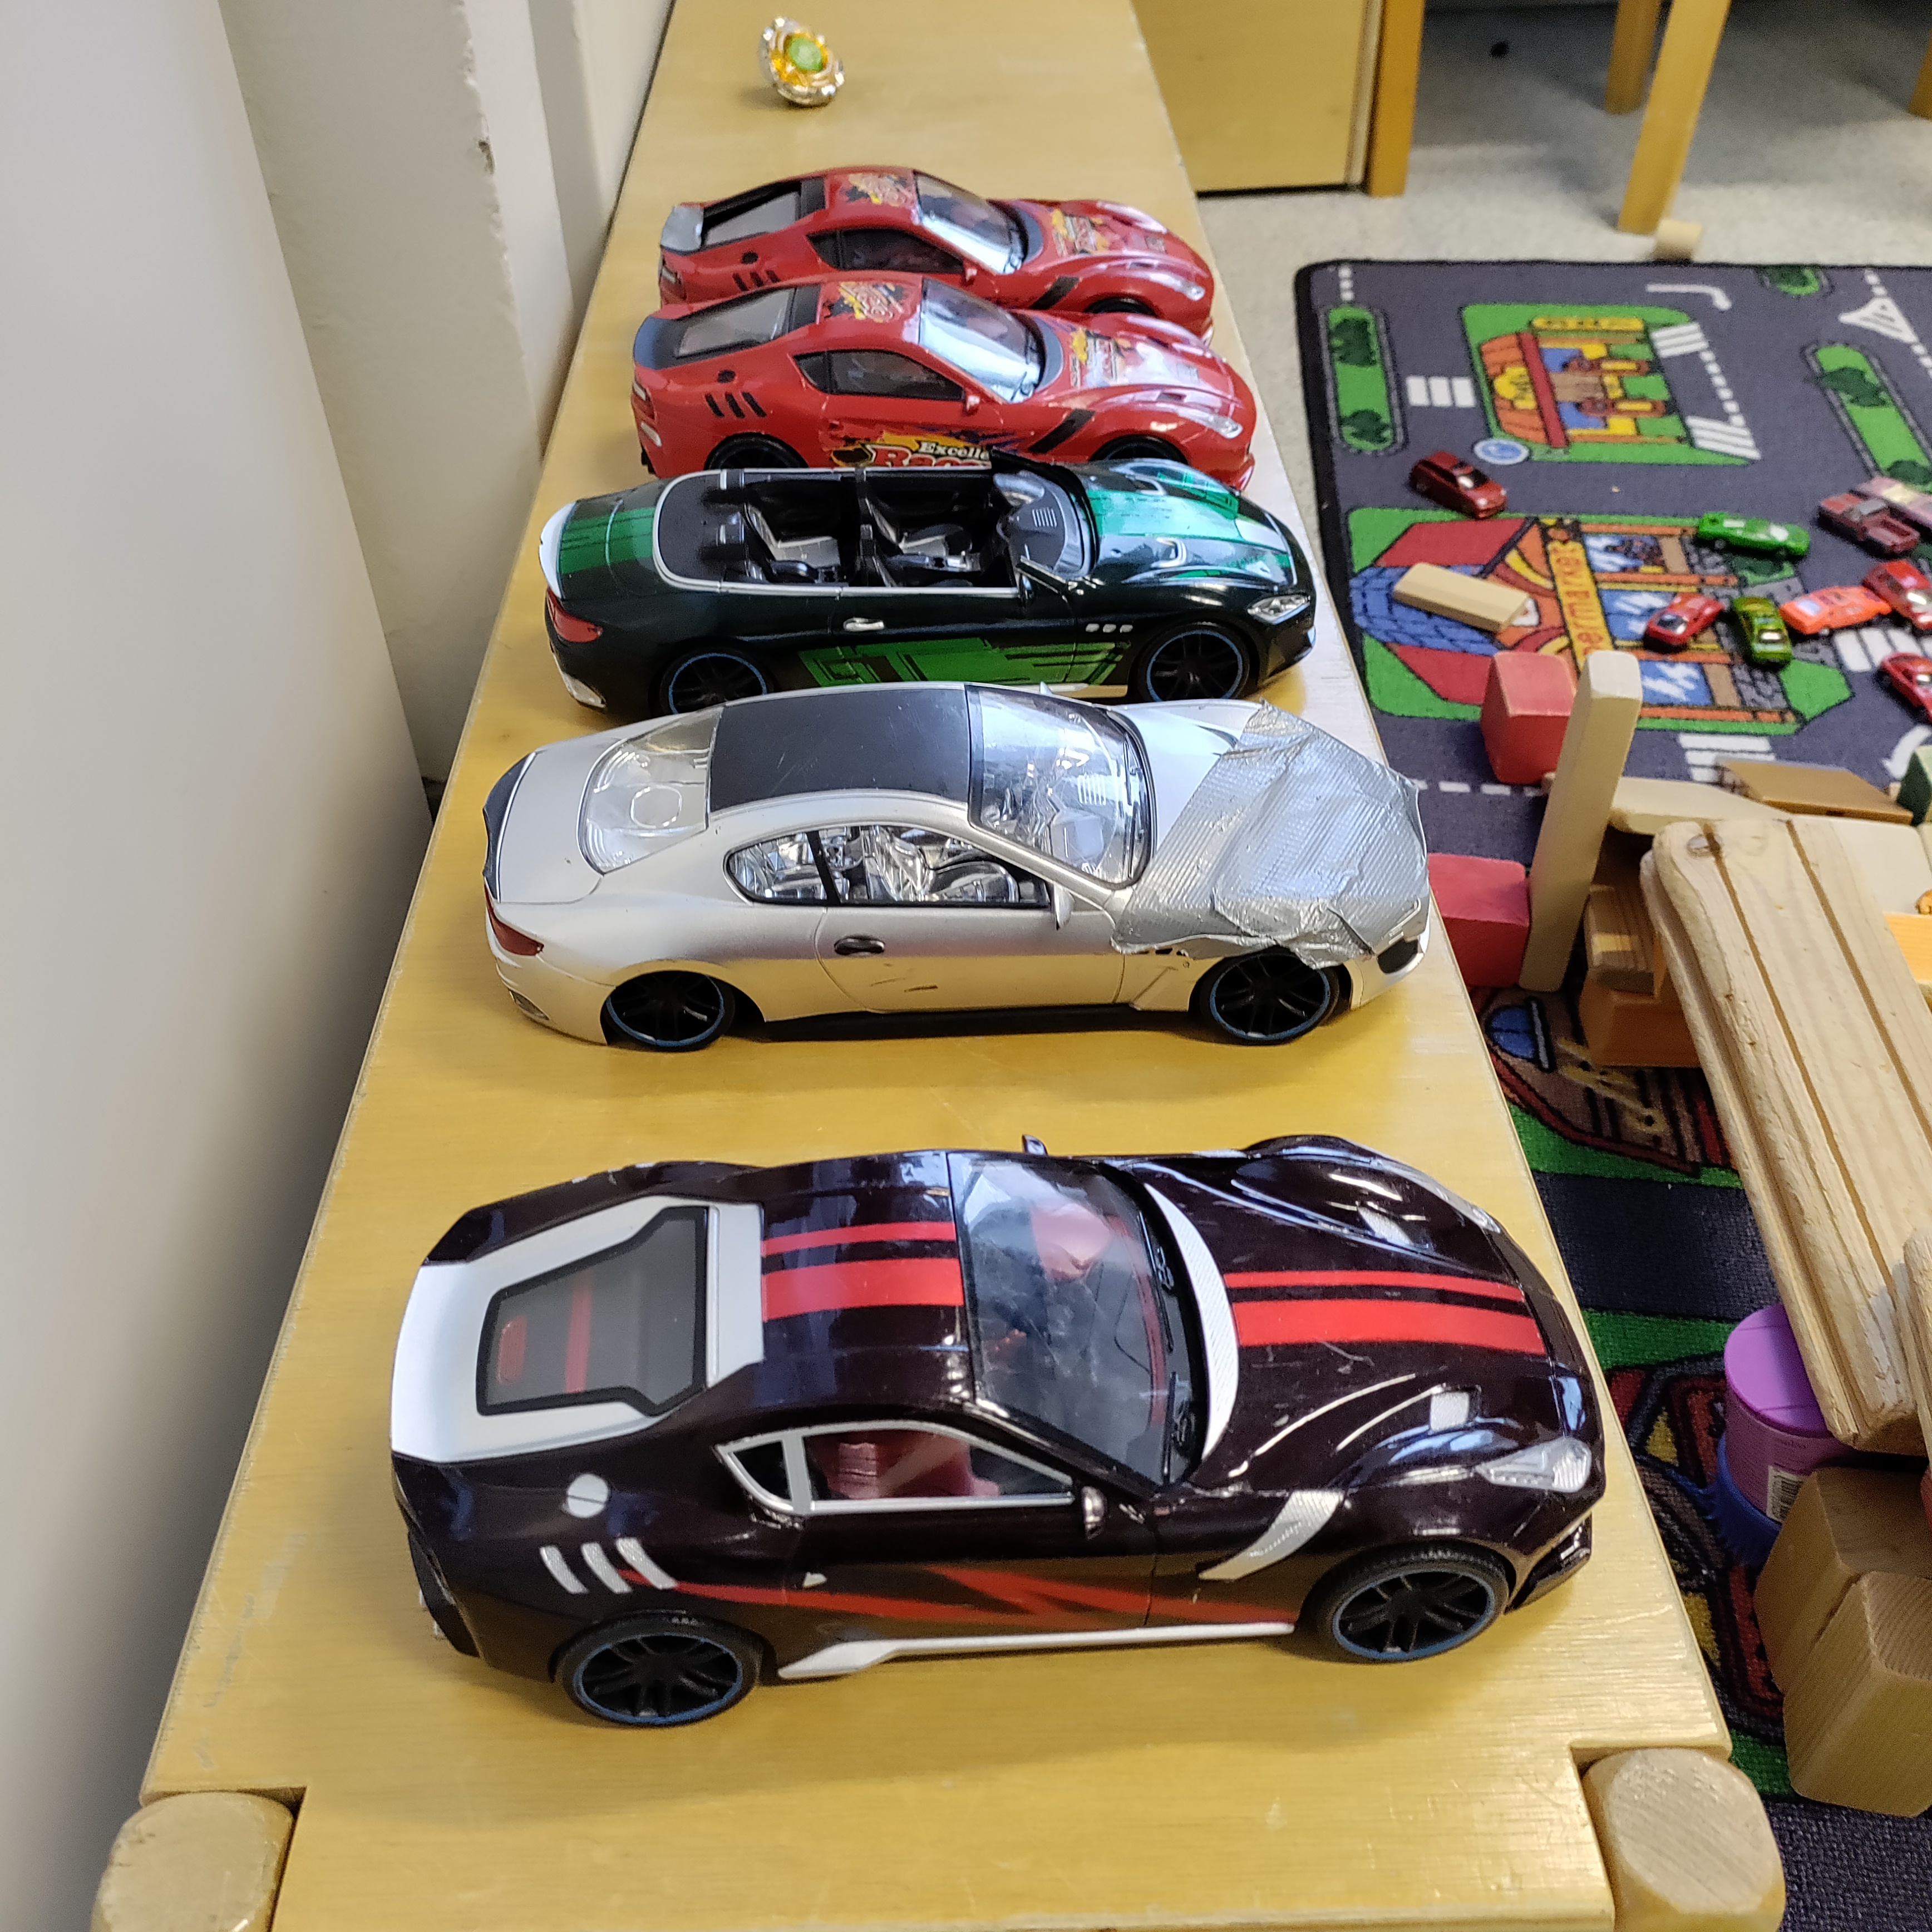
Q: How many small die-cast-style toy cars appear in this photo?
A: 9